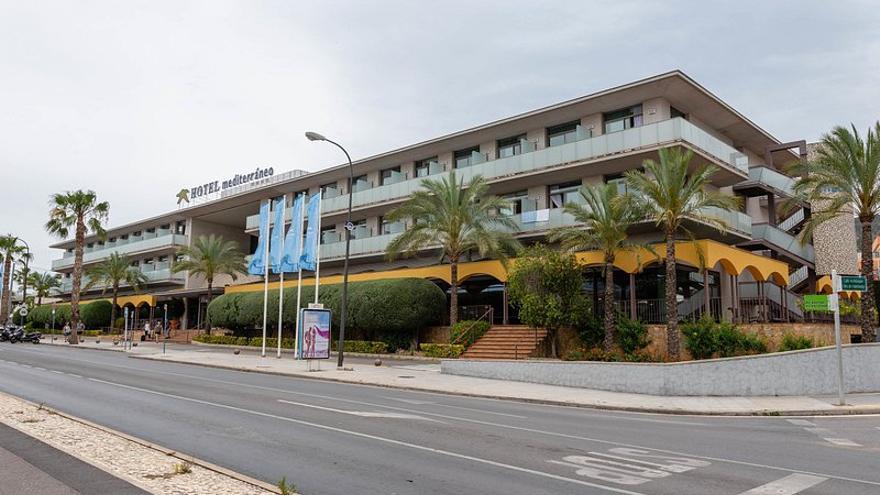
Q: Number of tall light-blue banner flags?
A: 4